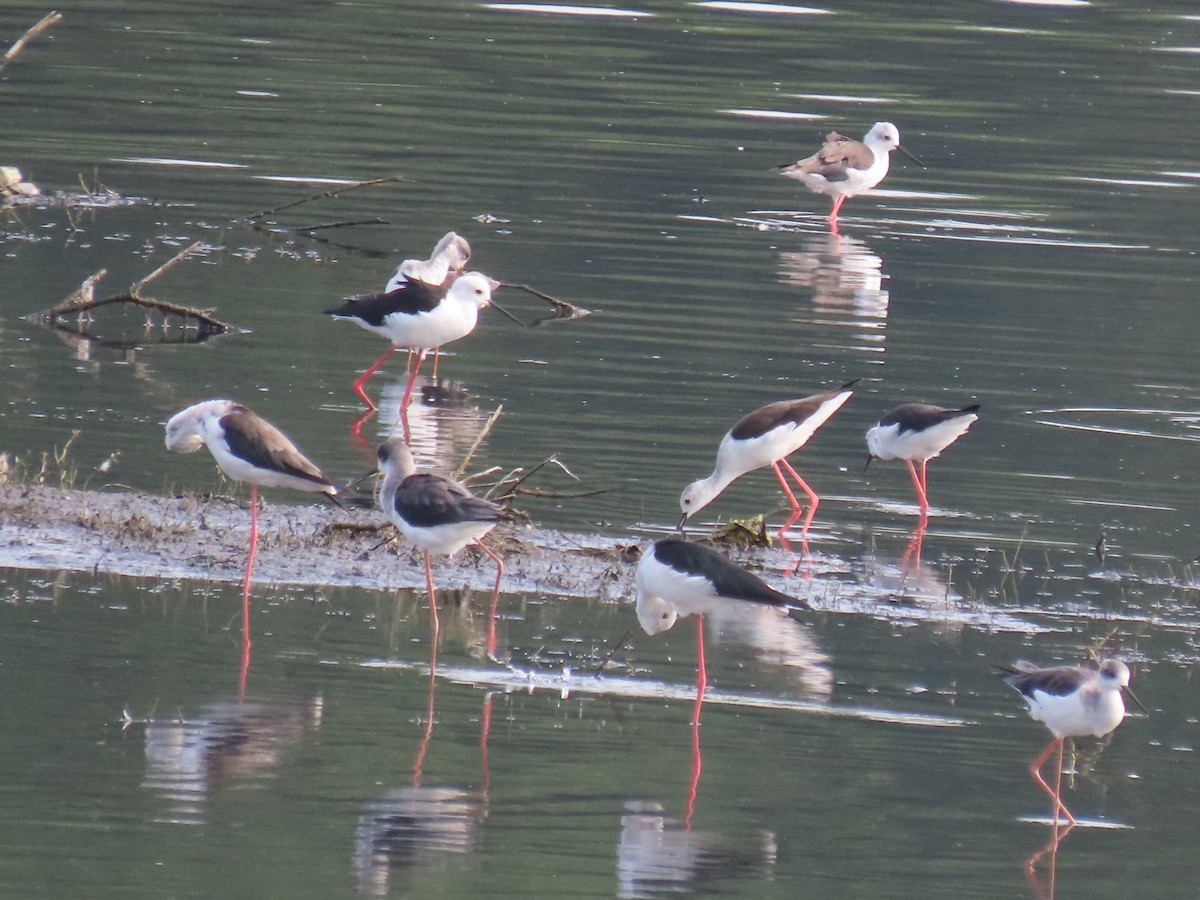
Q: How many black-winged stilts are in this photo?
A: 9